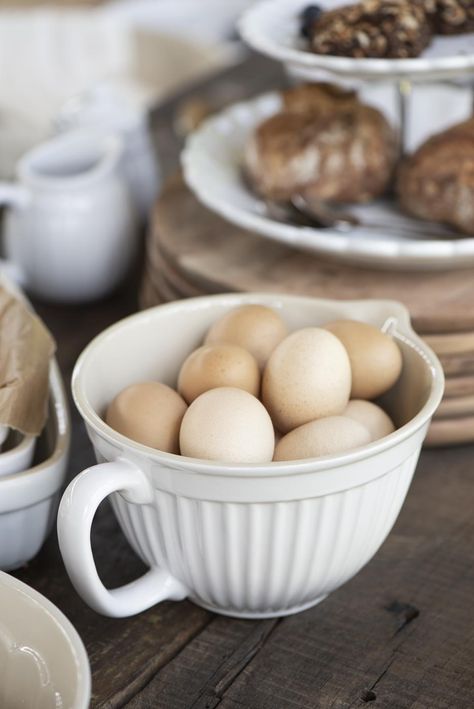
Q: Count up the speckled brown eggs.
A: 8